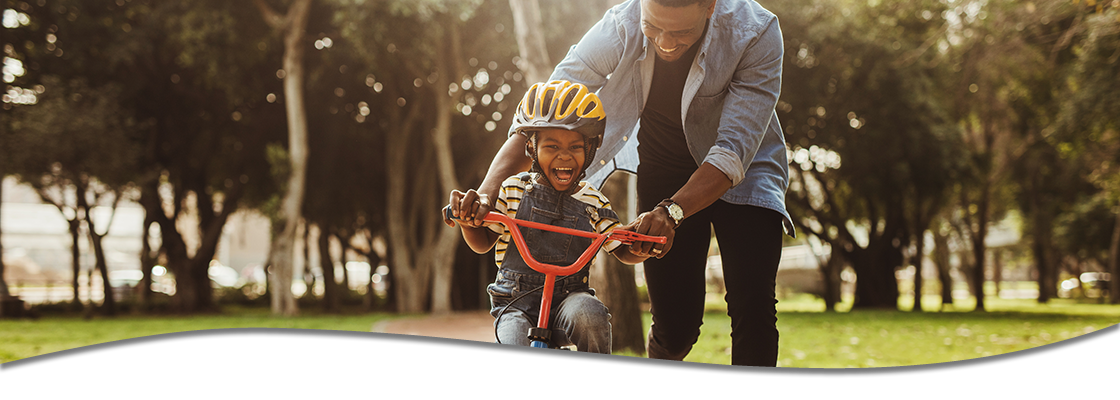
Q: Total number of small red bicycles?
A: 1